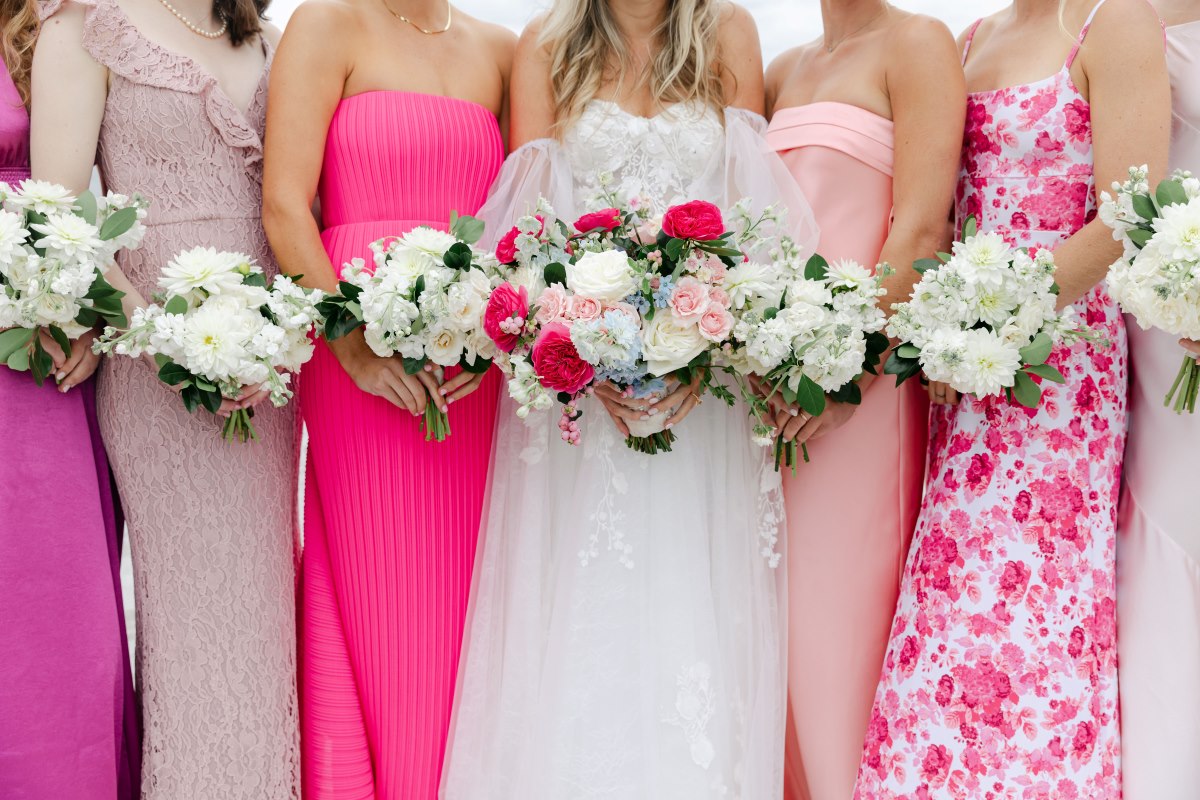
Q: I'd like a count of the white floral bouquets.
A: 6